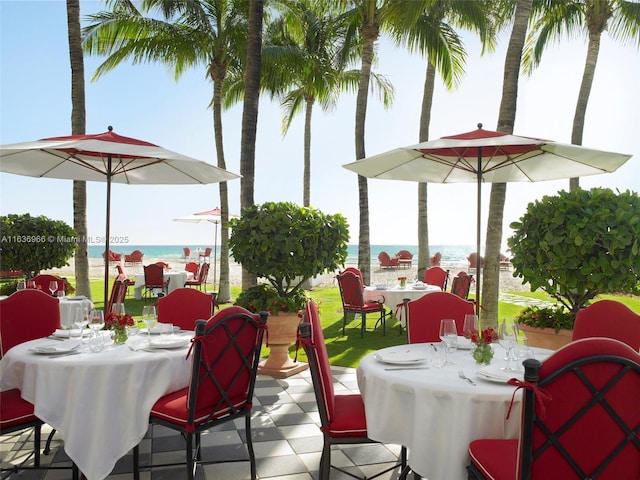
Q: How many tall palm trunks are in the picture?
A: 8